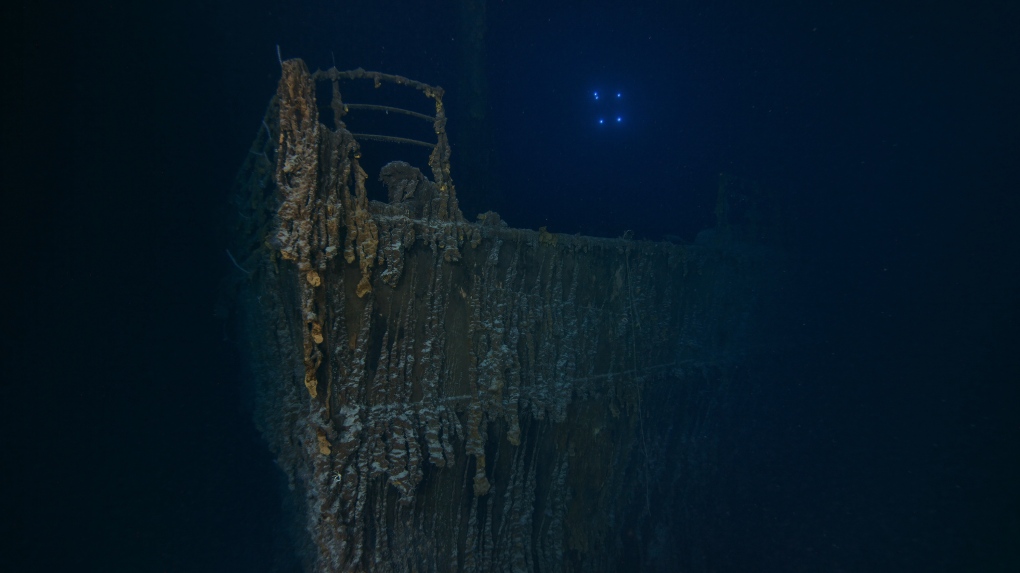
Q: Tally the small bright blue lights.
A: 5